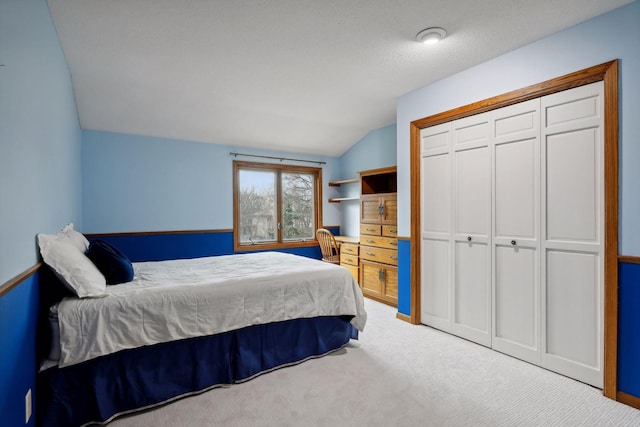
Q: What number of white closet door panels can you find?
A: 4